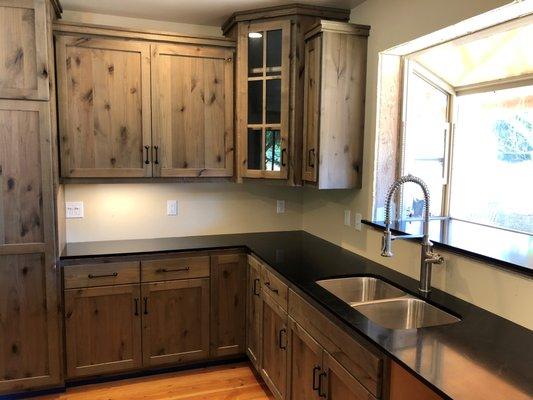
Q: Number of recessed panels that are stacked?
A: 3